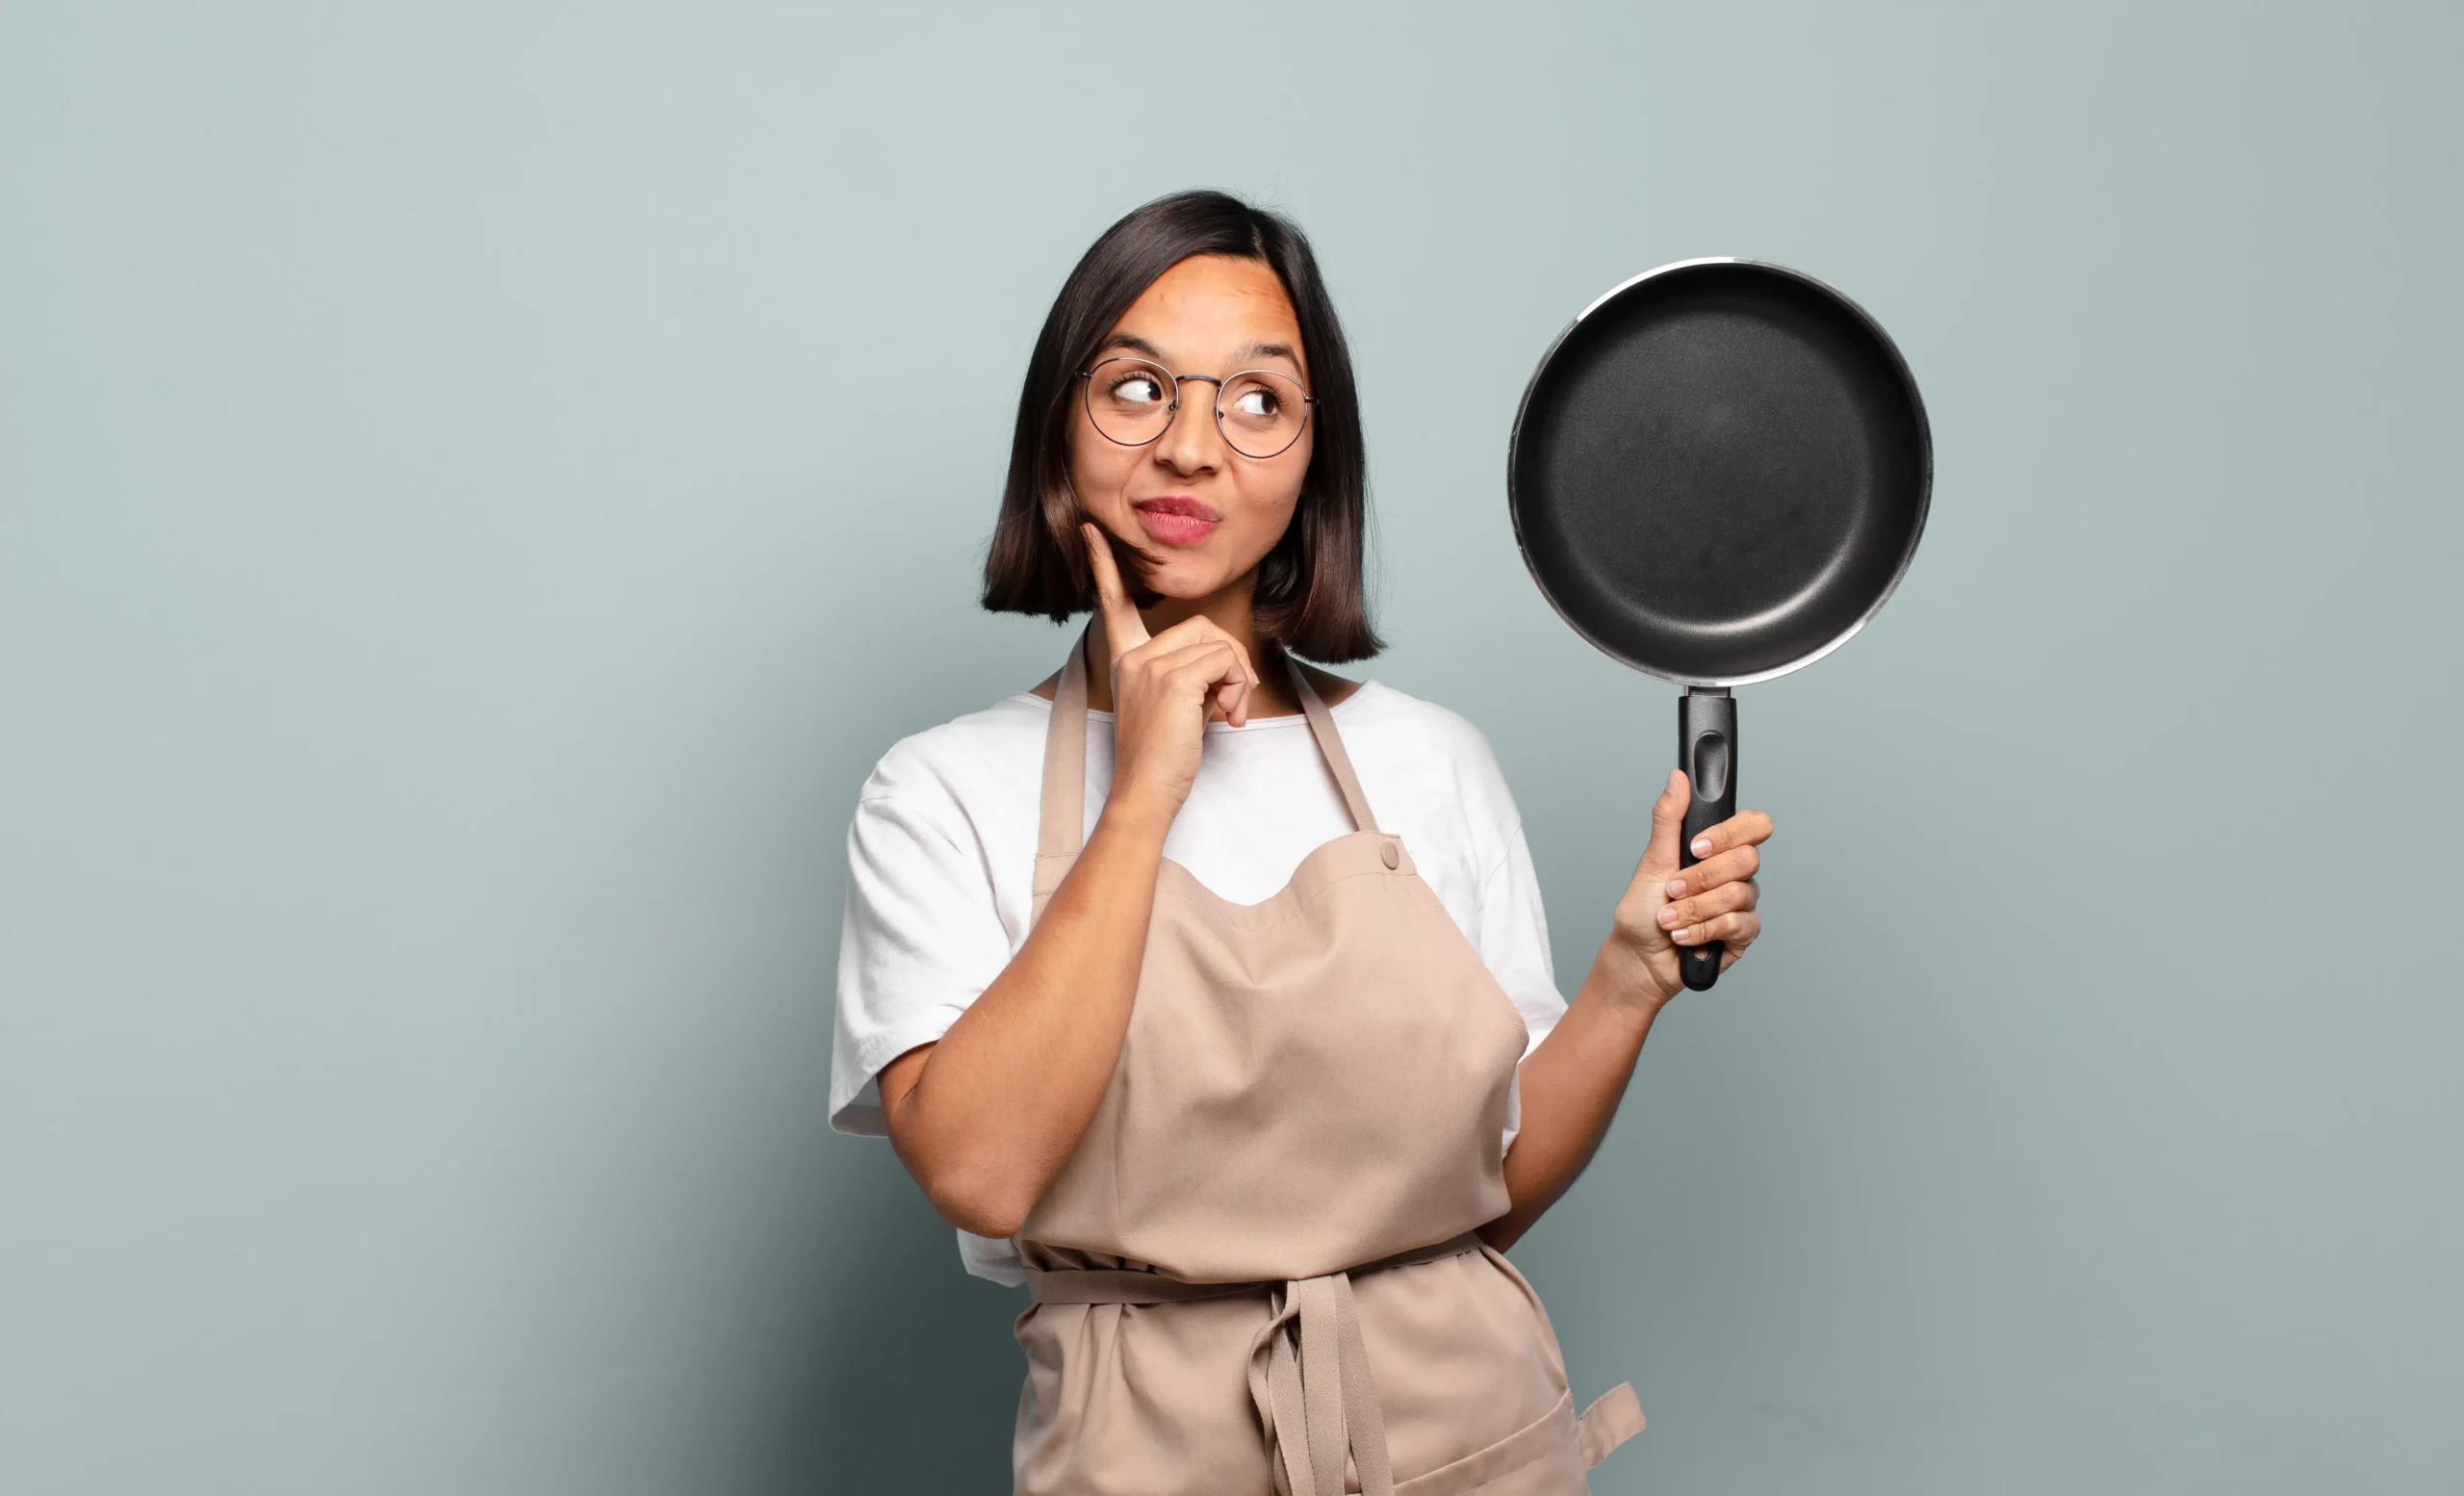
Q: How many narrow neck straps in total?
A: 2